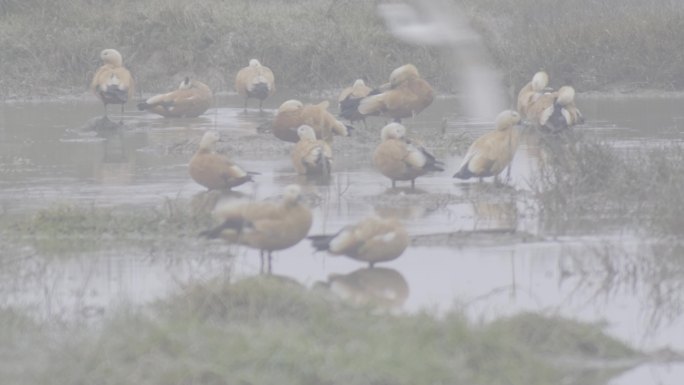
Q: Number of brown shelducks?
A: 14